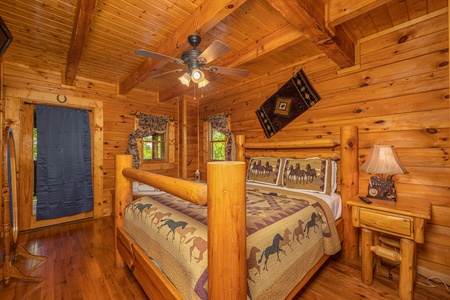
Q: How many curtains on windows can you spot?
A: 2